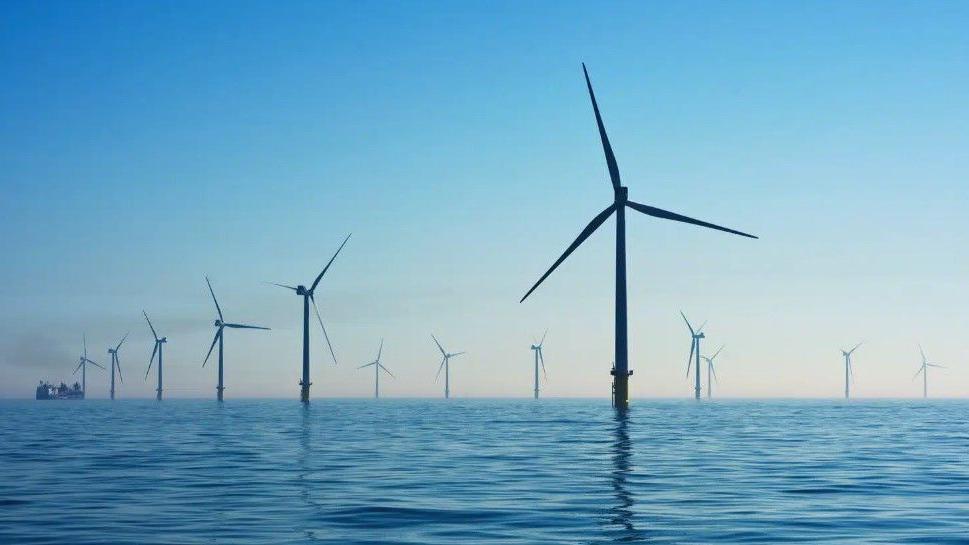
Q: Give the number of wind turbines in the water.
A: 13